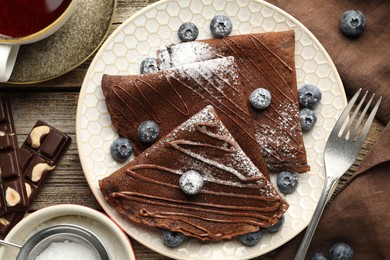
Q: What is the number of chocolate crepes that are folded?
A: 3